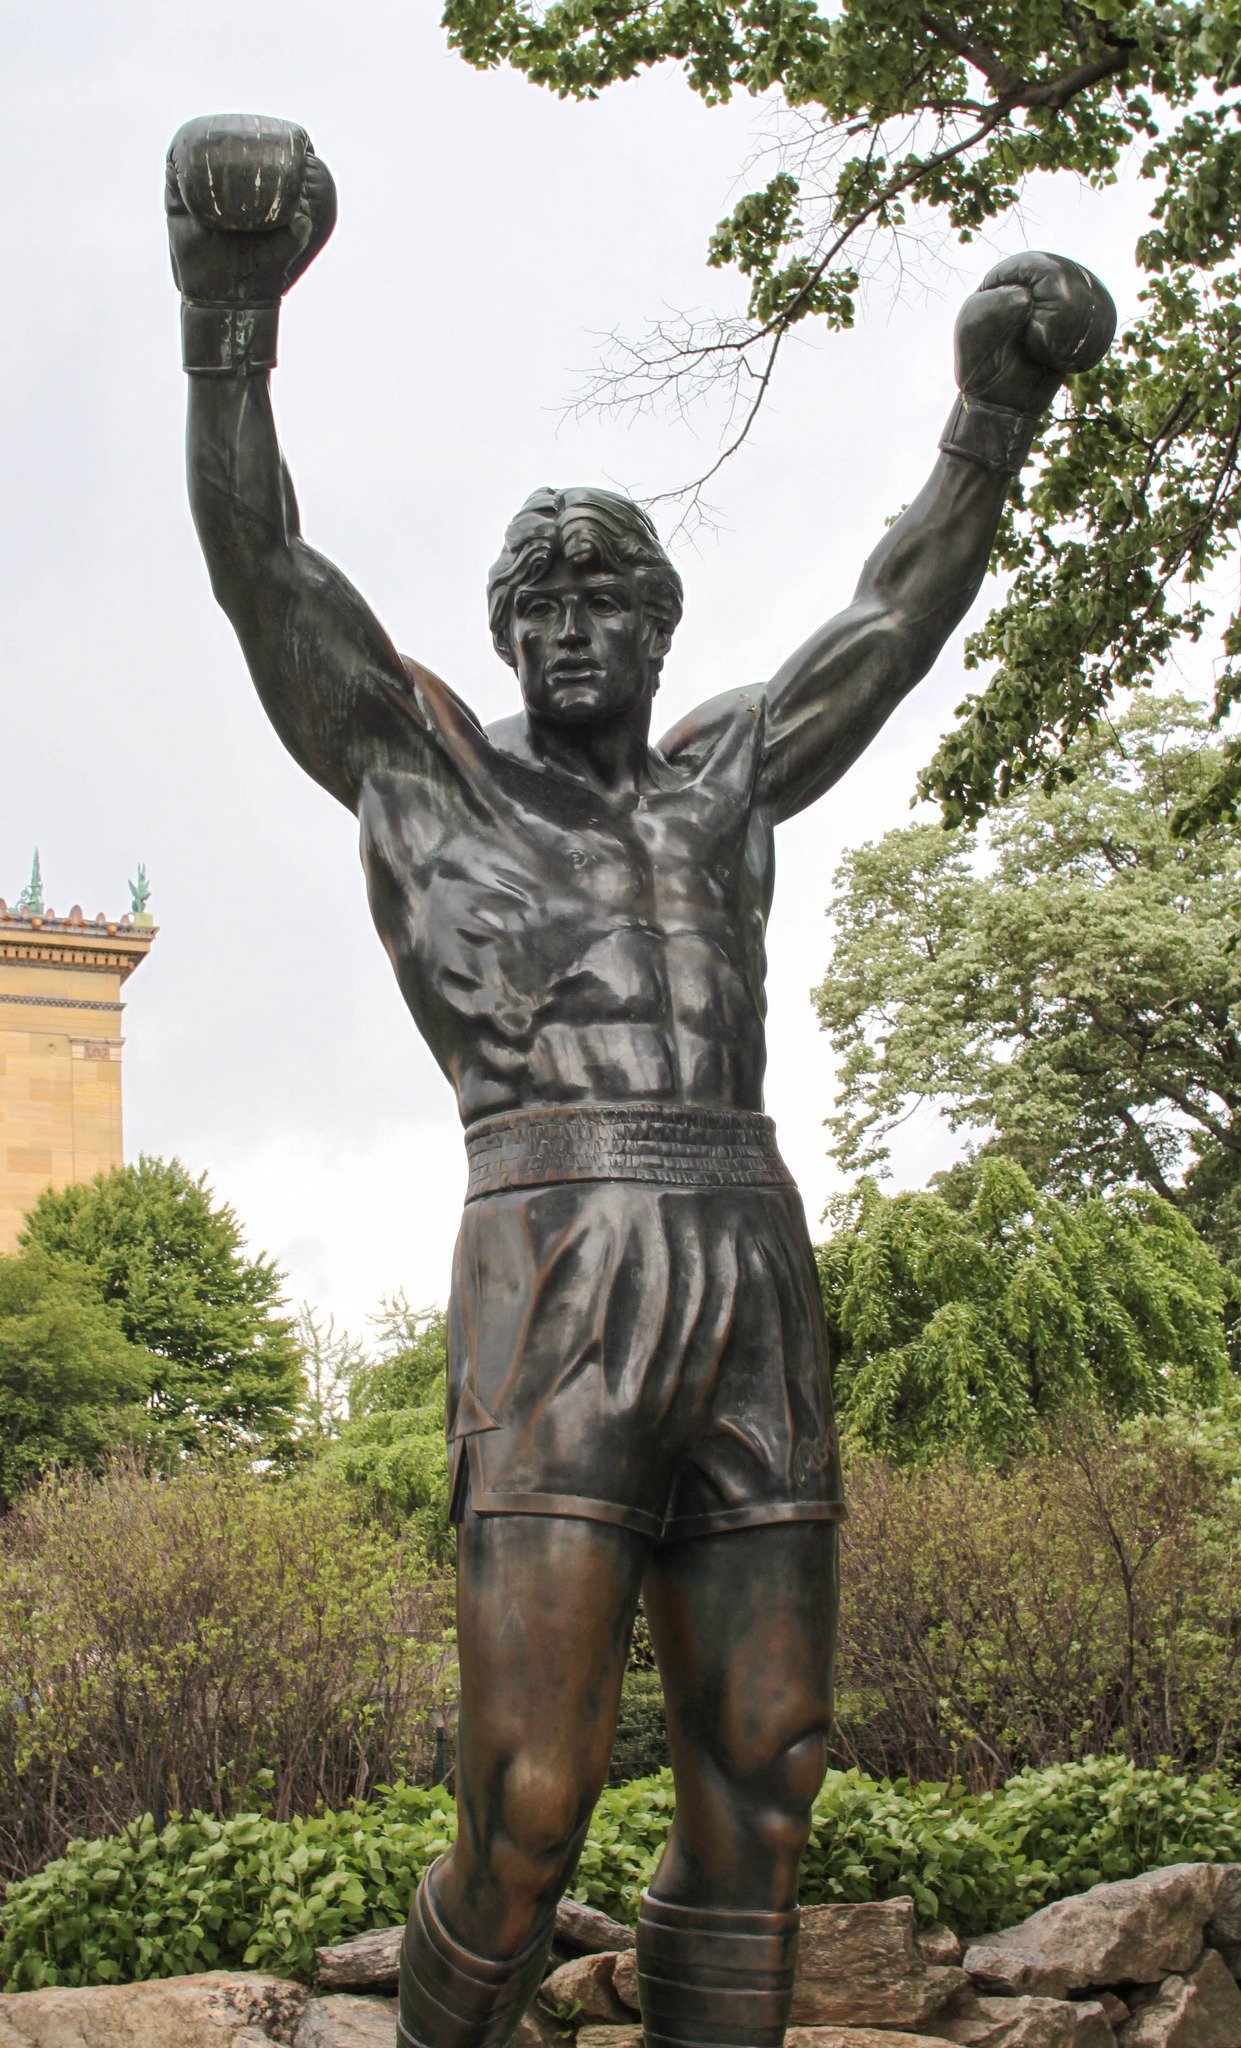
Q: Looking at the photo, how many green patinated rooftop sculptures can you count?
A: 2